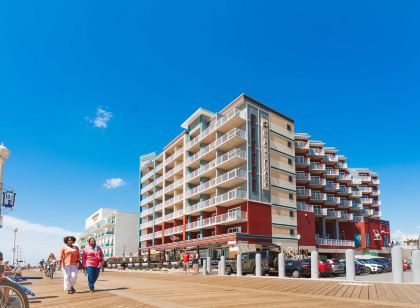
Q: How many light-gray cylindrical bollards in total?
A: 11